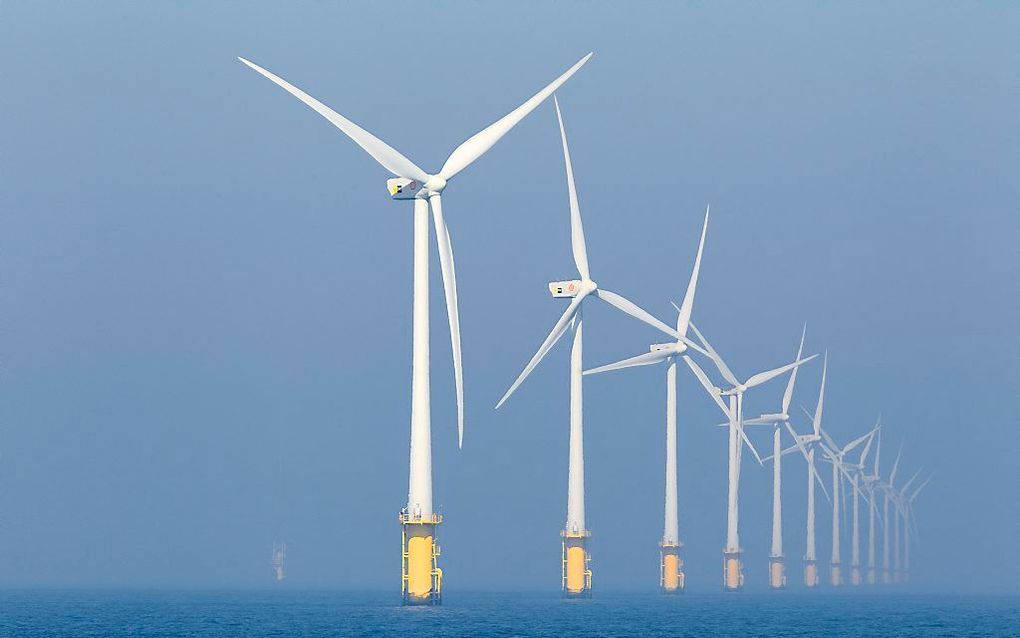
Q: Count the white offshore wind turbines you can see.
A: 12